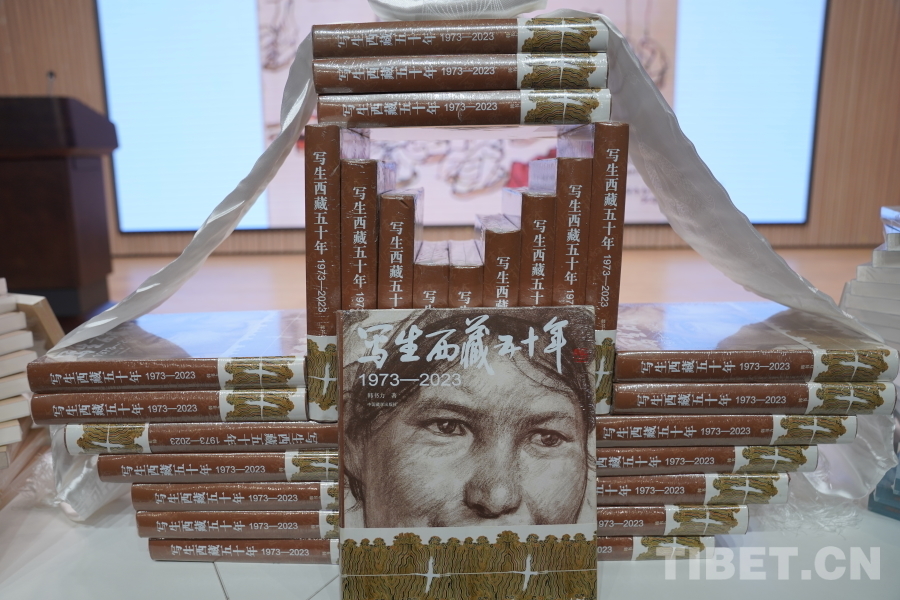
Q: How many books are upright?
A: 10